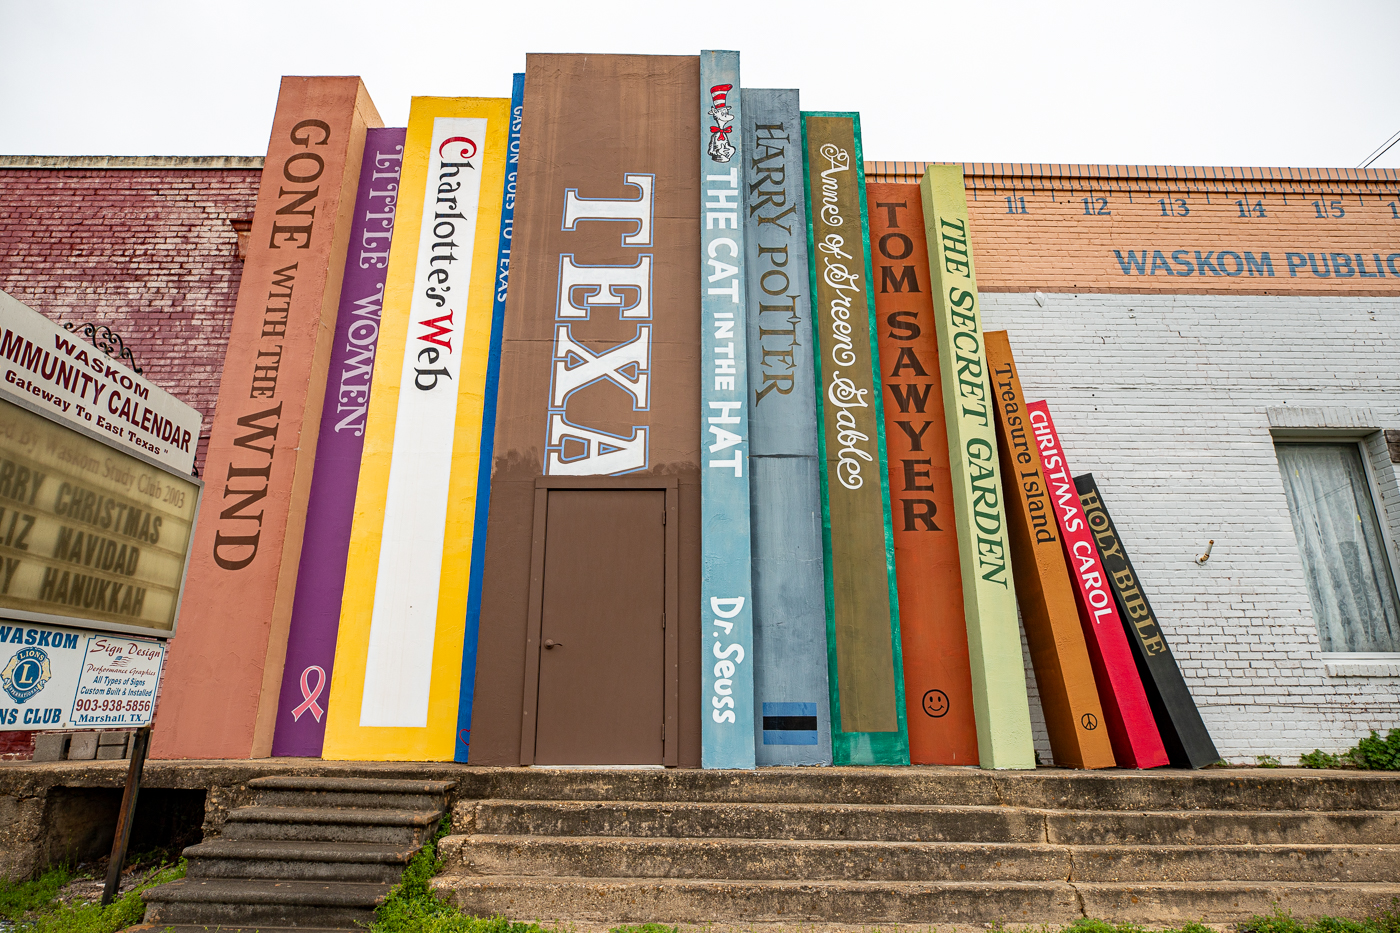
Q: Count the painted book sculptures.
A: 13